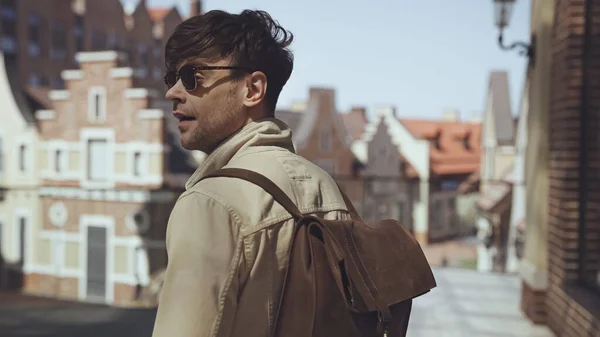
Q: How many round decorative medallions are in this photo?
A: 2